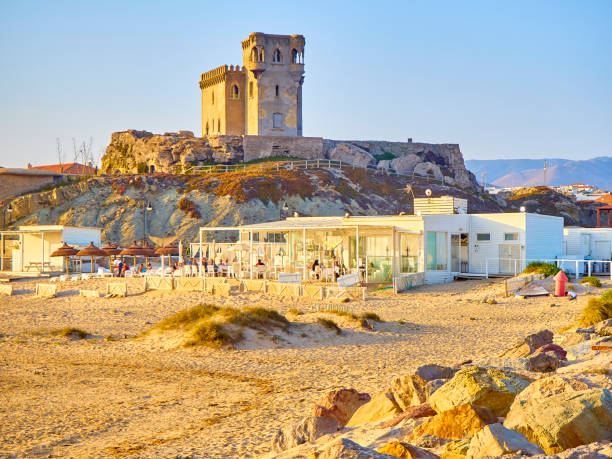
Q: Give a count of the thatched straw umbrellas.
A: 6